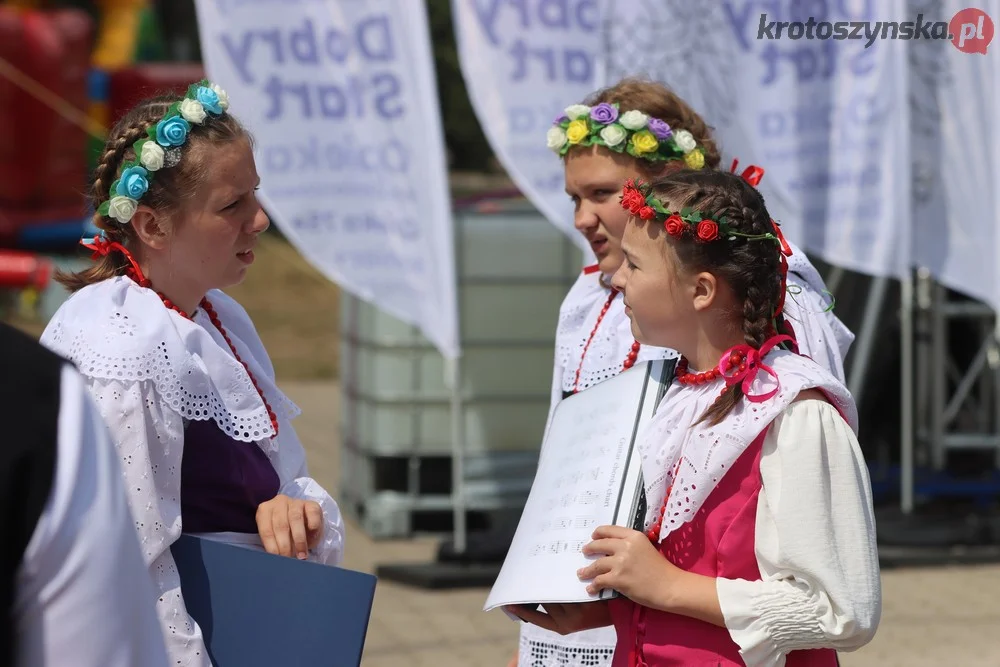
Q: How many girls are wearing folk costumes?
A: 3